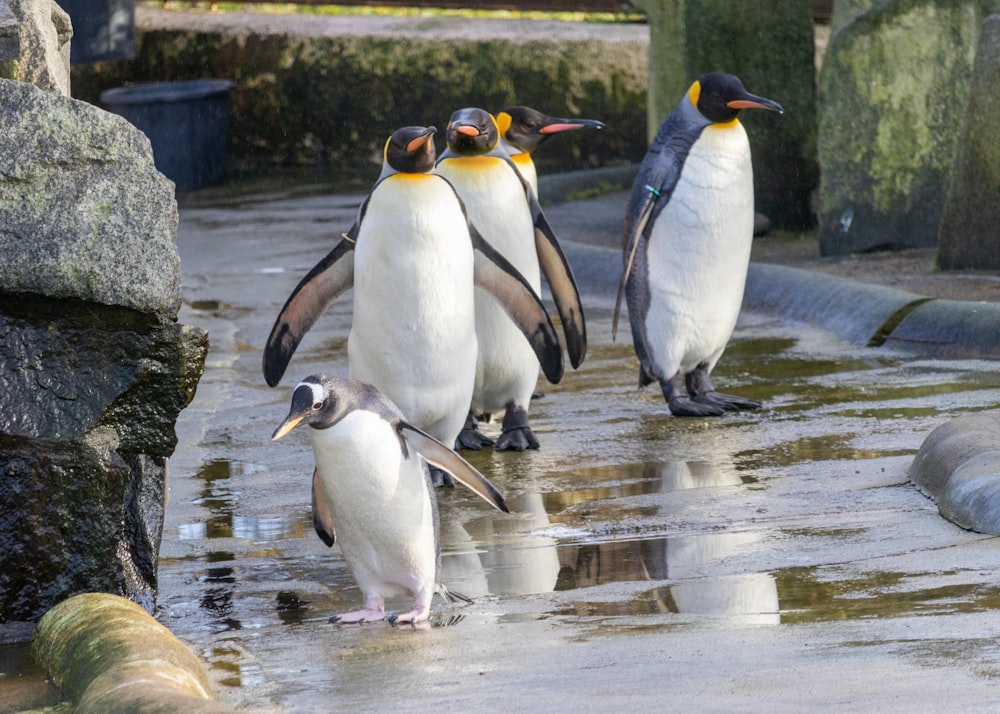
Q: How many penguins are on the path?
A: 5